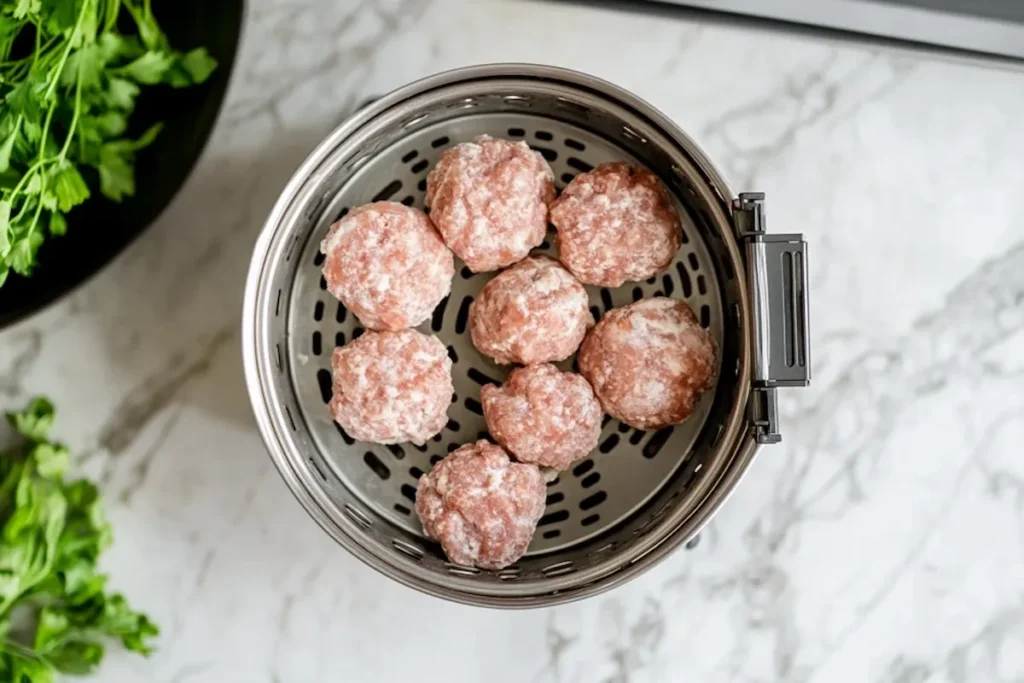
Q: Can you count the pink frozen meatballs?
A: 8